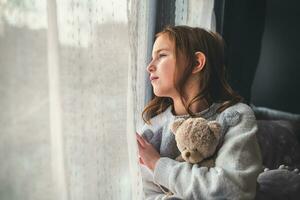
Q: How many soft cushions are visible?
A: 2